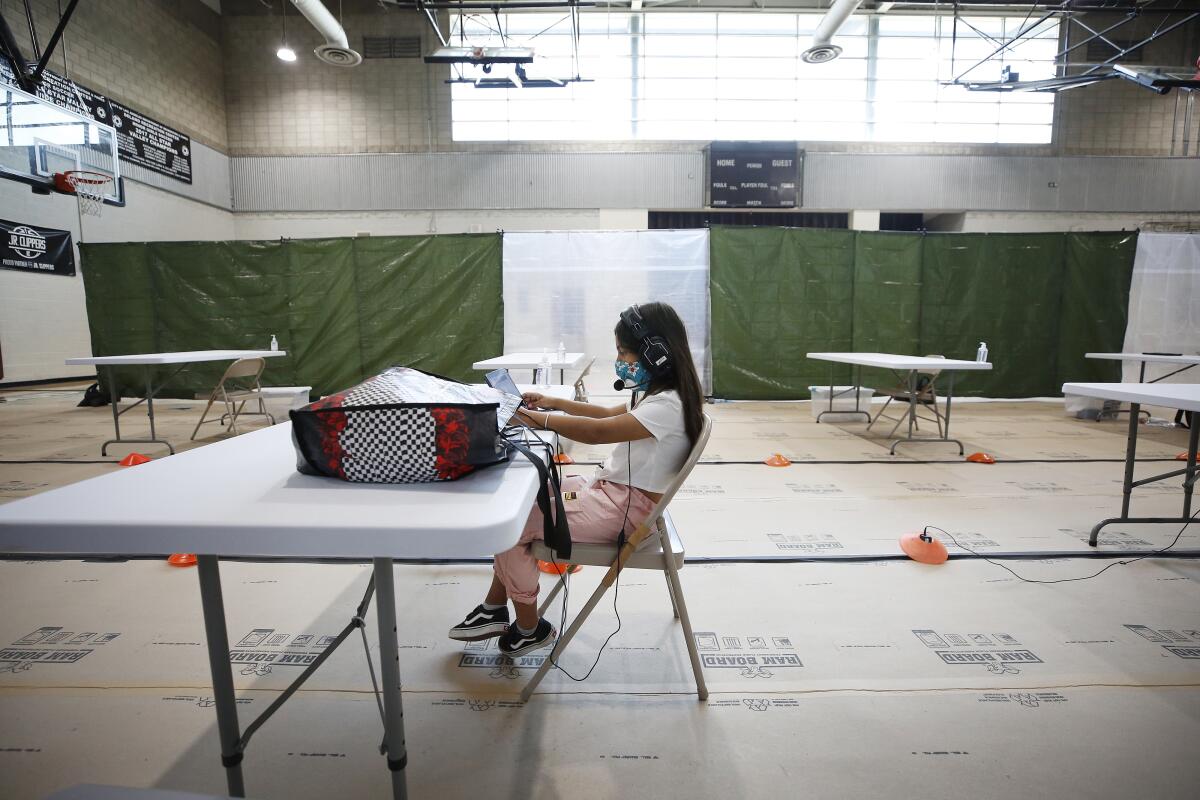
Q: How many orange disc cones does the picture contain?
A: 8